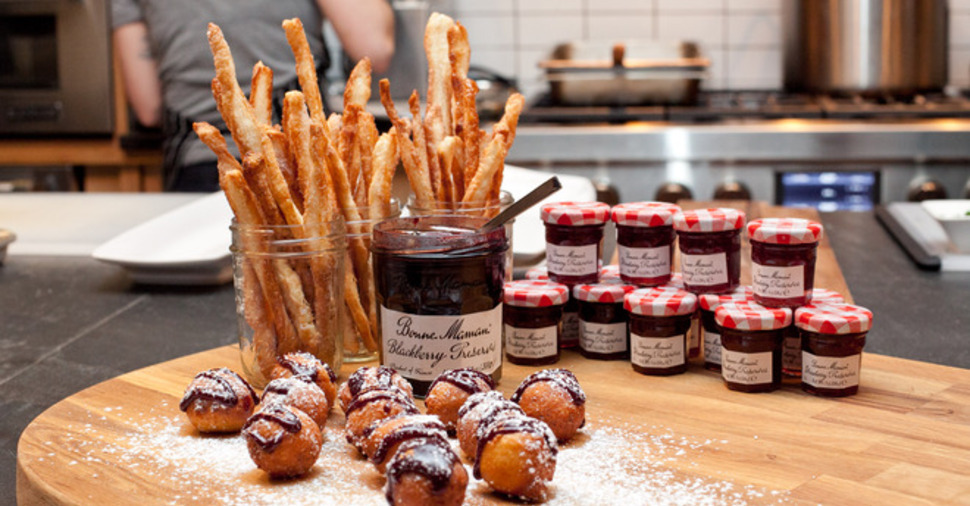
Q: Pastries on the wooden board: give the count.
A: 12